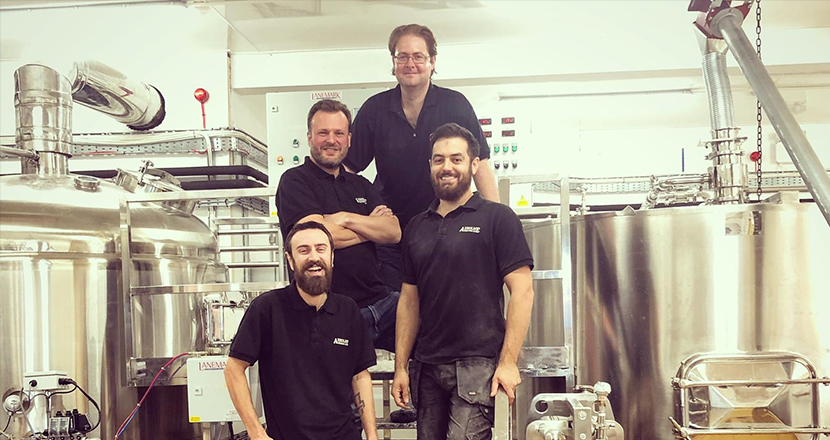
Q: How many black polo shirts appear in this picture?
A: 4